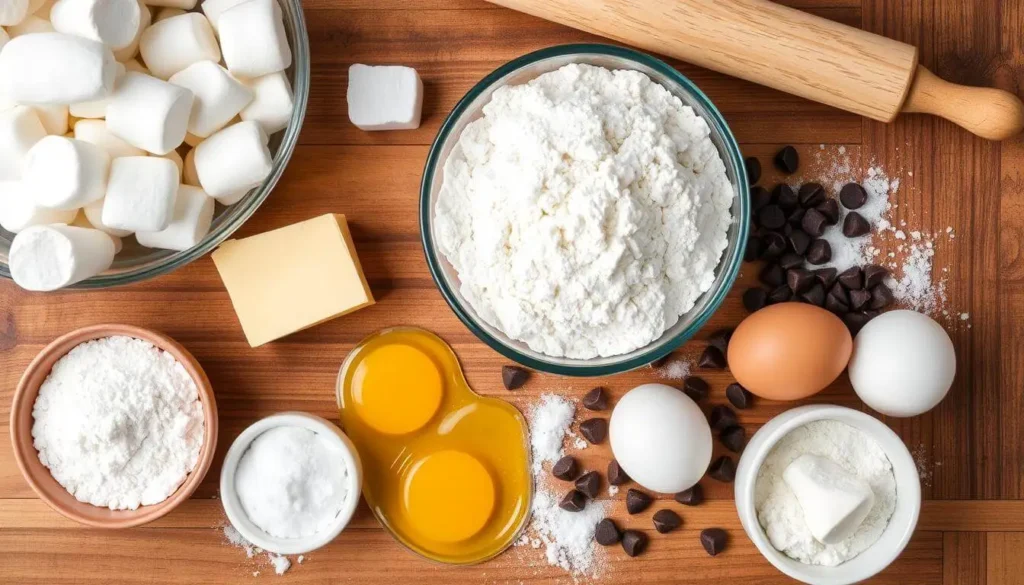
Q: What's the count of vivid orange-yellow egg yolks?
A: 2